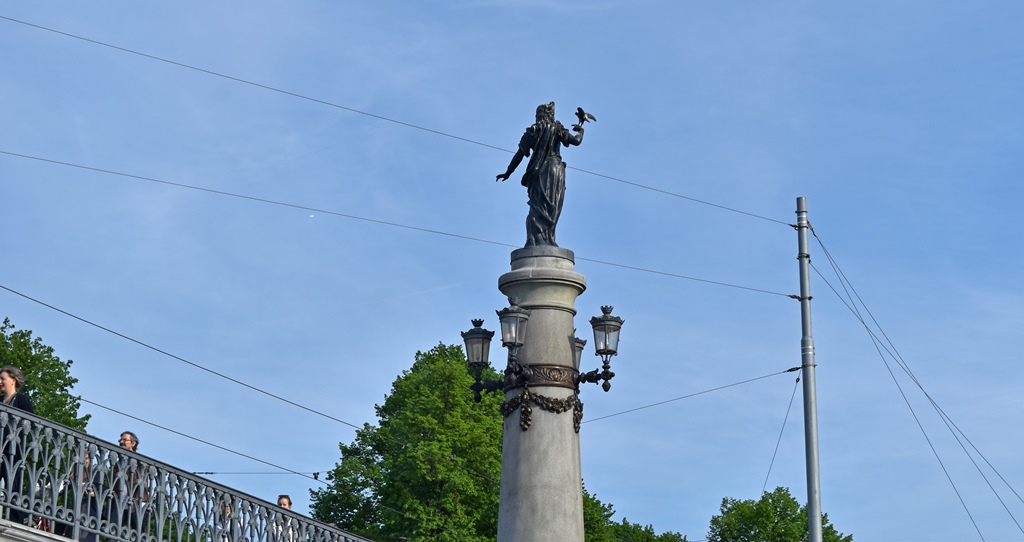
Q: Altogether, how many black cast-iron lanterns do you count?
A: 4